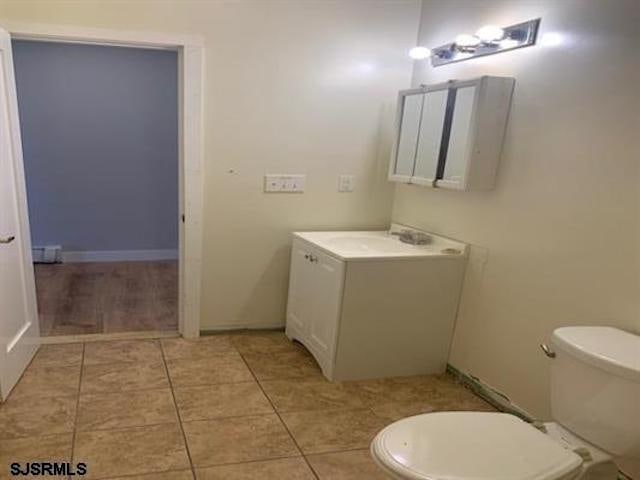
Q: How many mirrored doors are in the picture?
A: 3